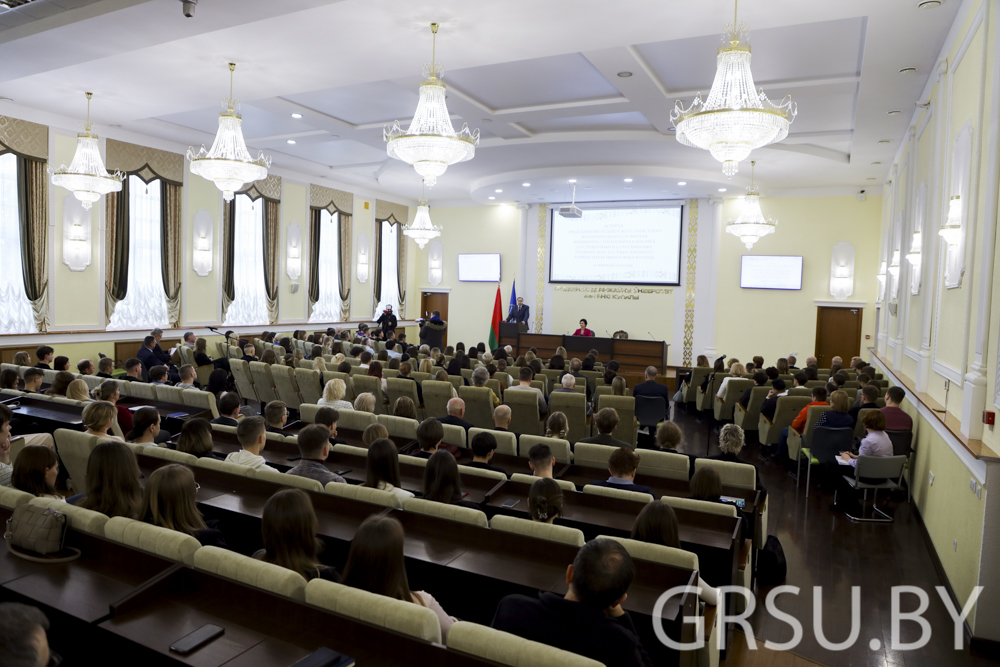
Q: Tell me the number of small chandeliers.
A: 2